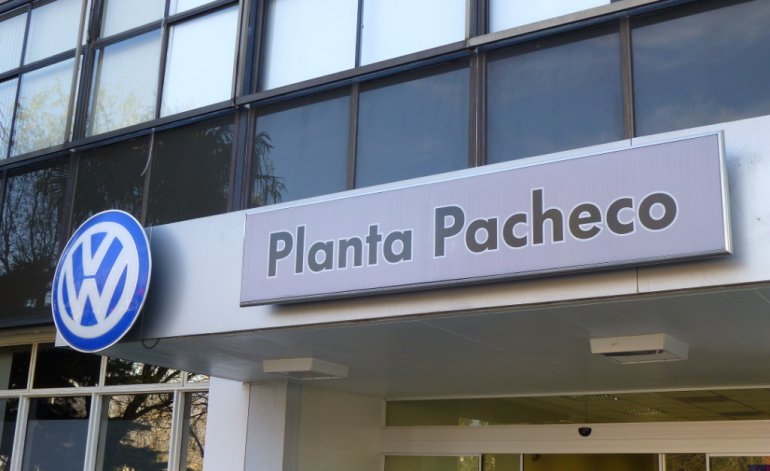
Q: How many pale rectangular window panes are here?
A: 11